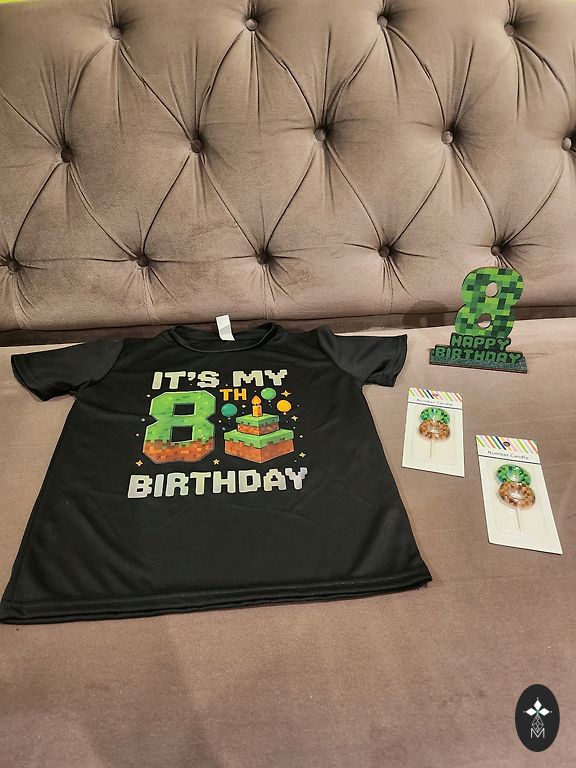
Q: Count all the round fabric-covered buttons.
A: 14